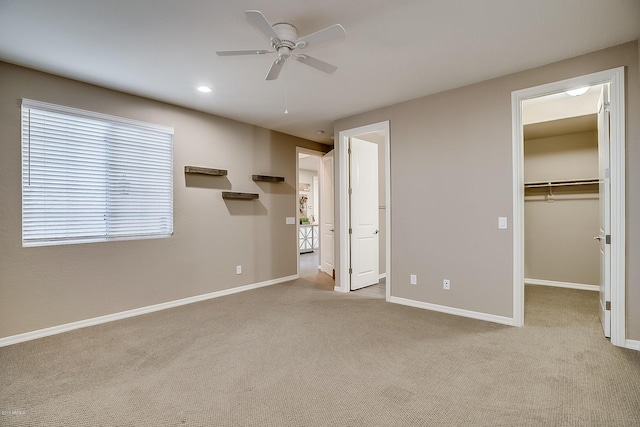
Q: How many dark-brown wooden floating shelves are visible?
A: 3